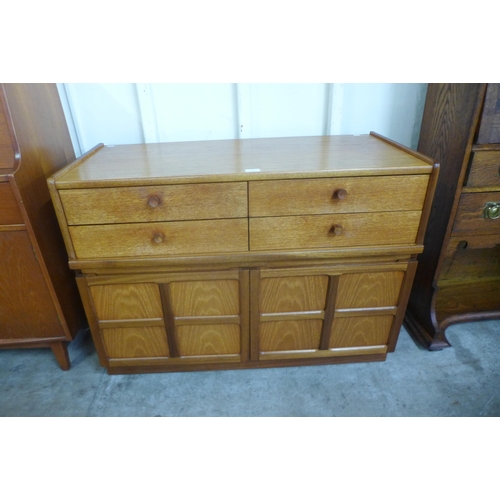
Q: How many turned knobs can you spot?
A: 4